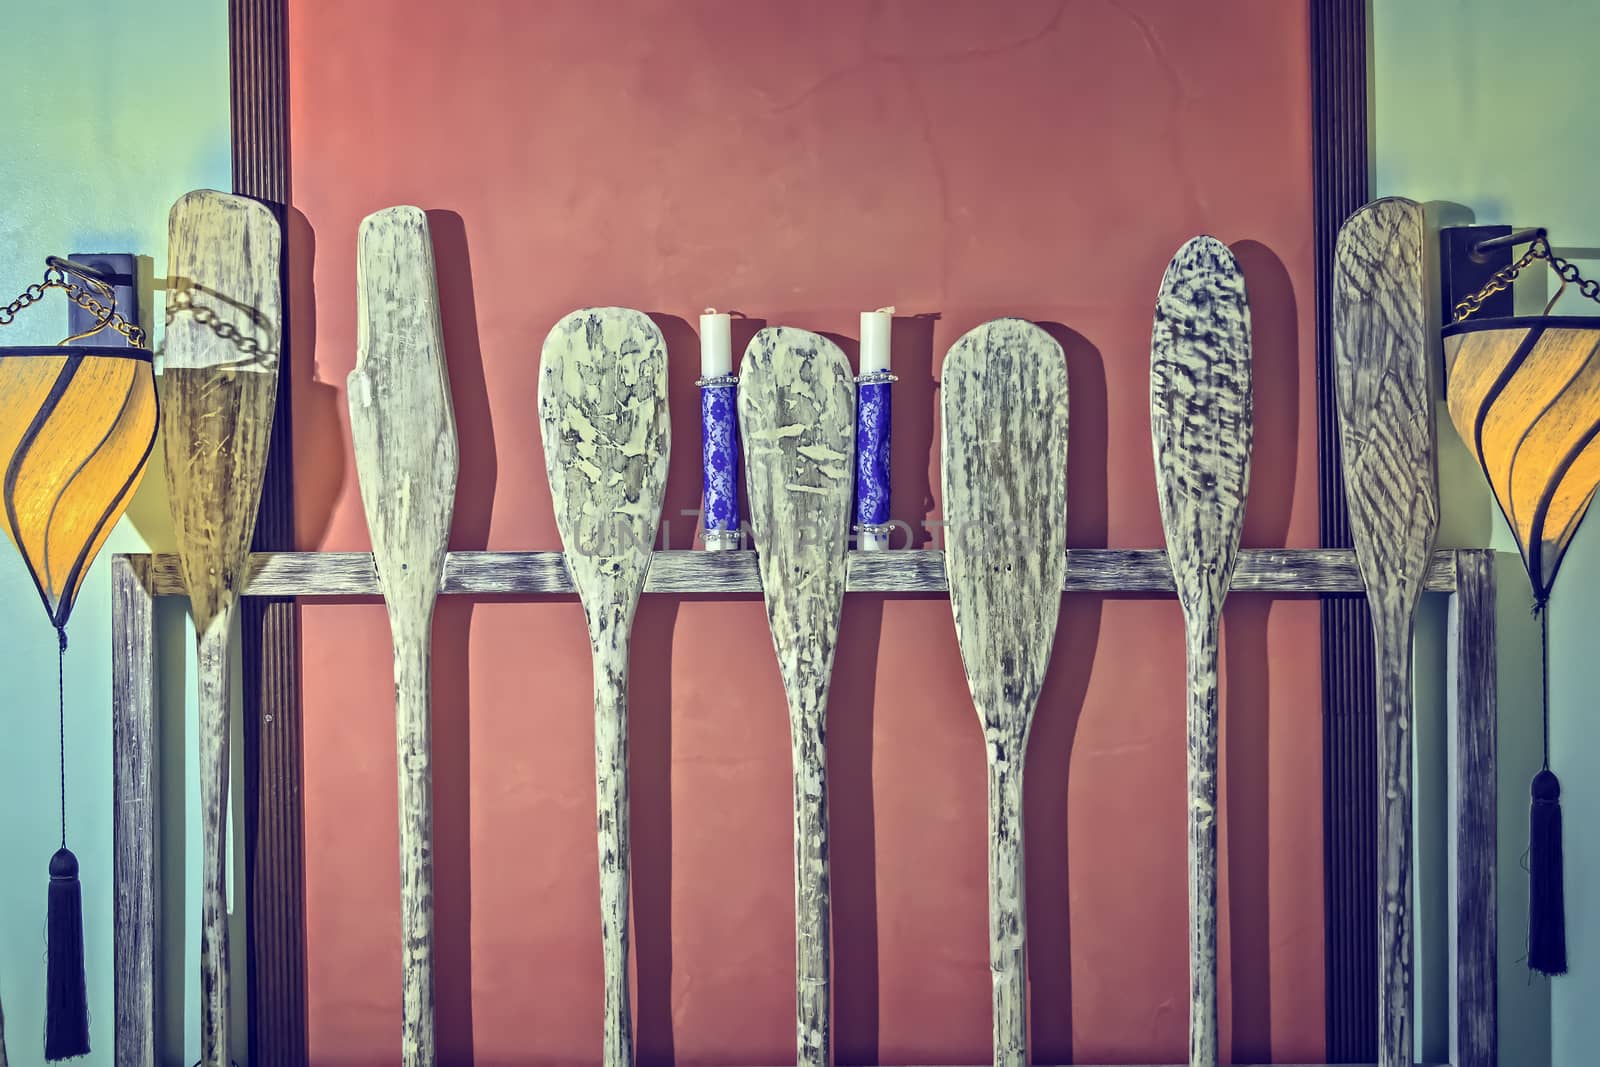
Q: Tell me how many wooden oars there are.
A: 7